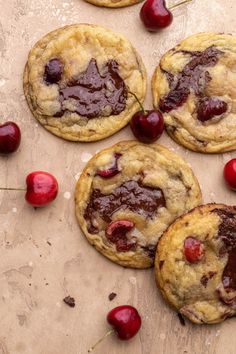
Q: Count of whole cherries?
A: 6